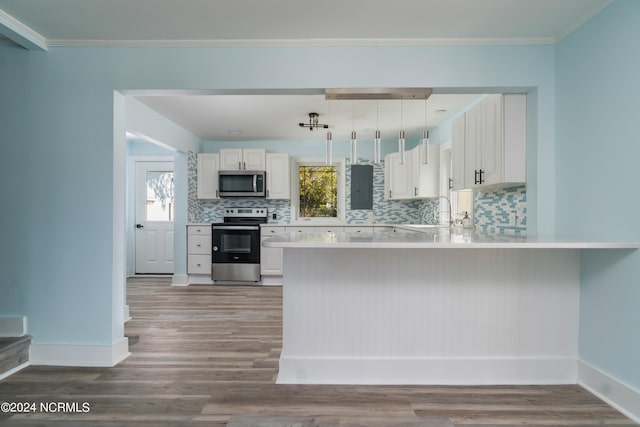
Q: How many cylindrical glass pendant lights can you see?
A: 5